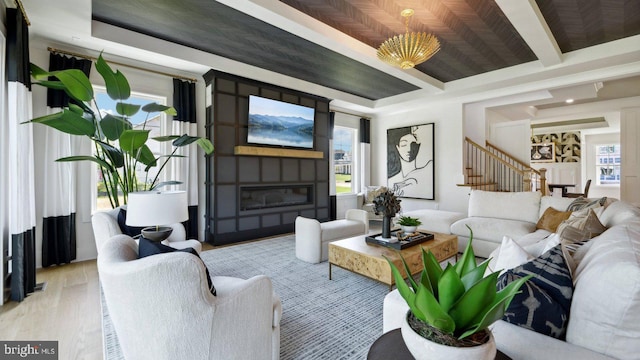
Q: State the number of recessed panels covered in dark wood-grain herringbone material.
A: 3